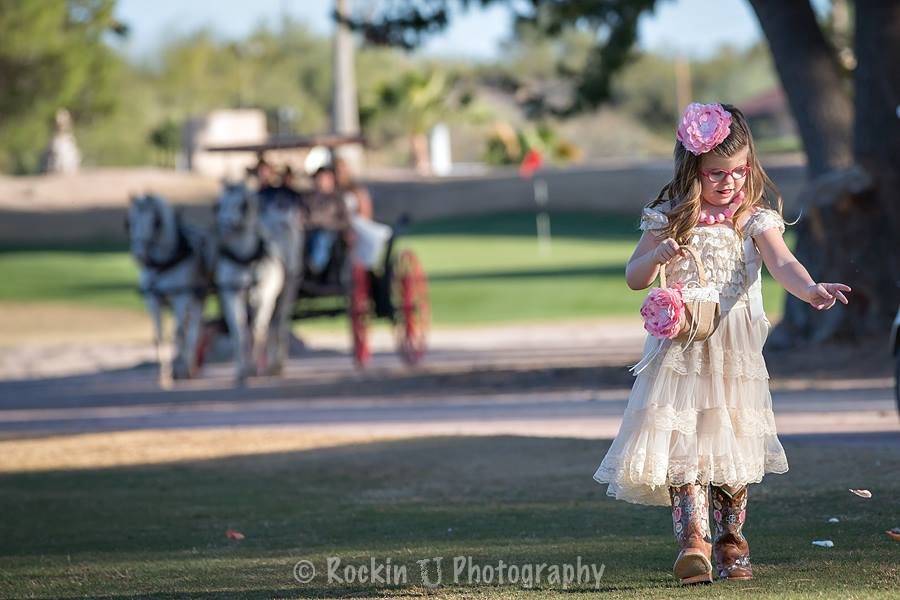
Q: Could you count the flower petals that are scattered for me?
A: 5